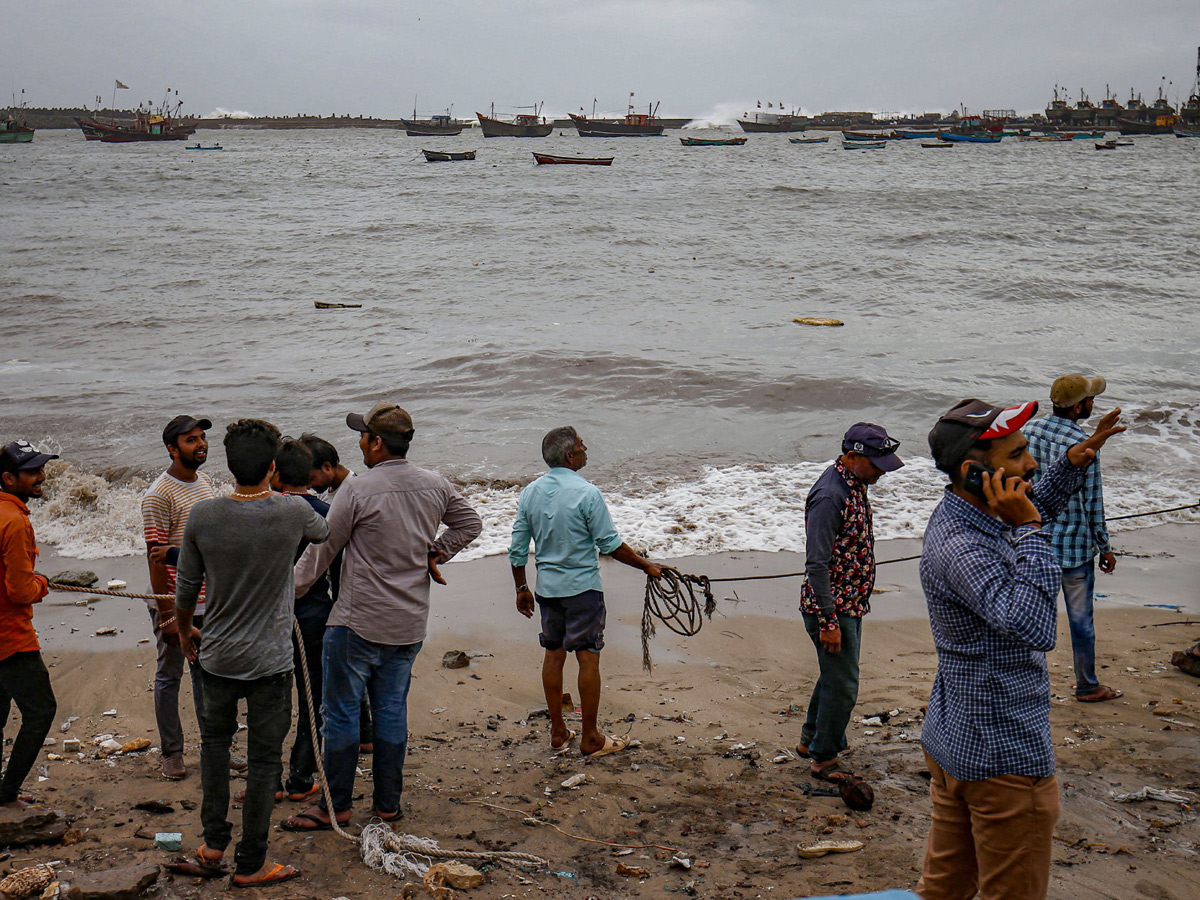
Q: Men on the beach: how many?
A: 10